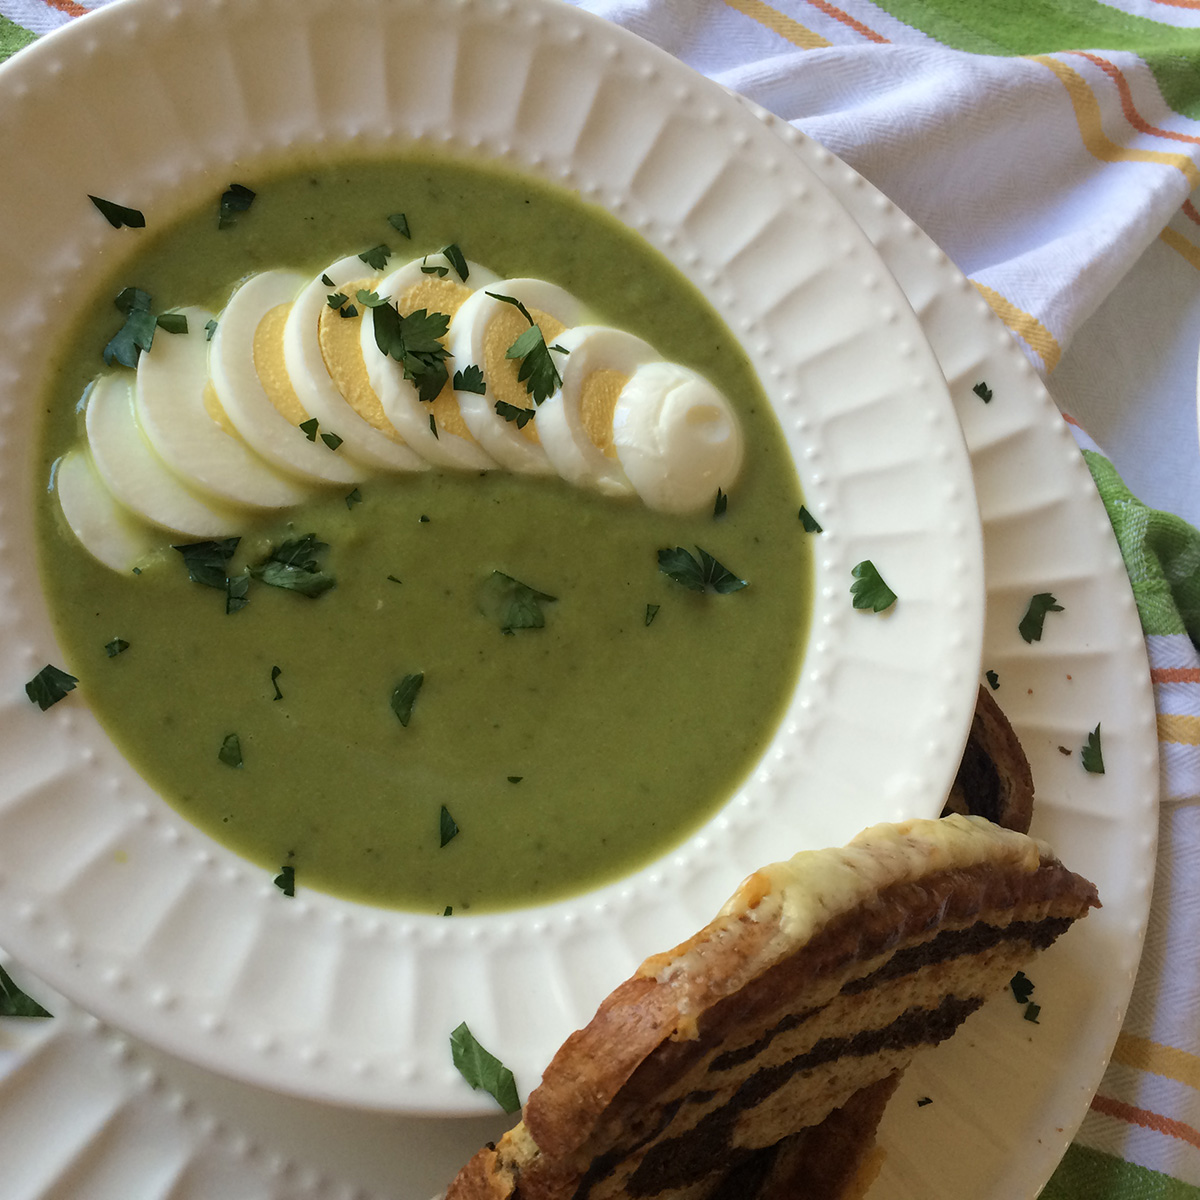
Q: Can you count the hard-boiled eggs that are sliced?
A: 1